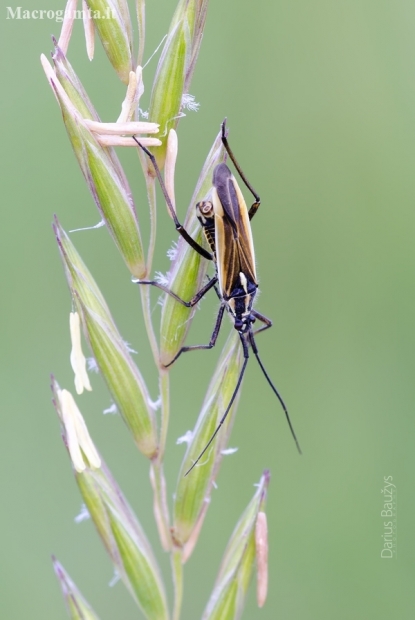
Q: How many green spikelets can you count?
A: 9